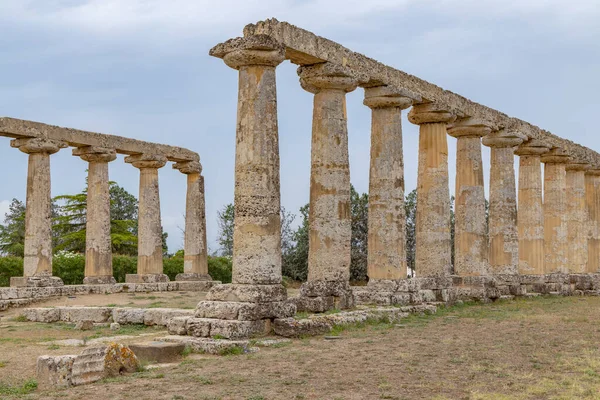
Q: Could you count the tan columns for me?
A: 14